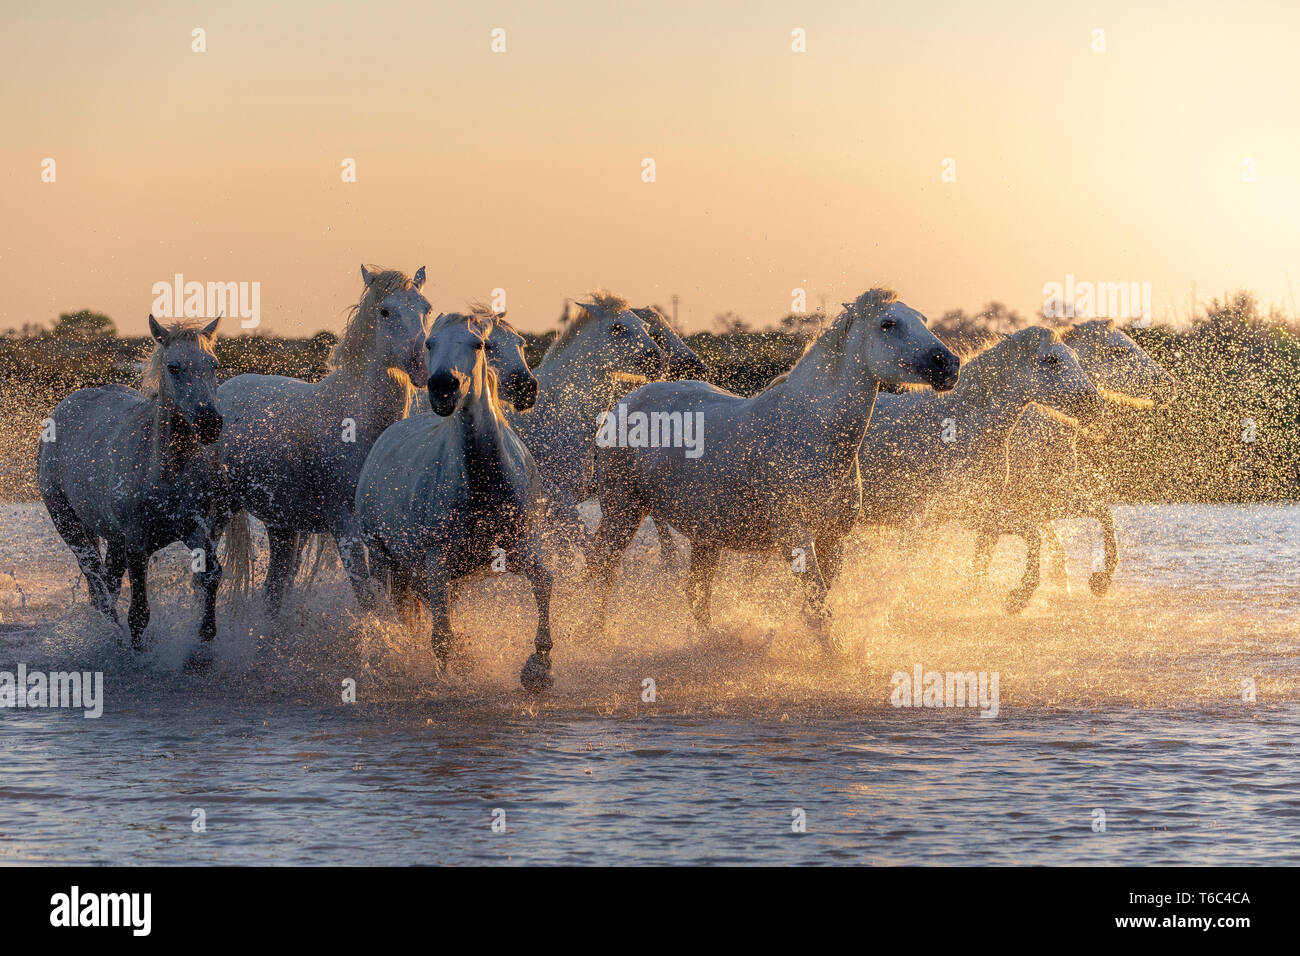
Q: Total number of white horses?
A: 9